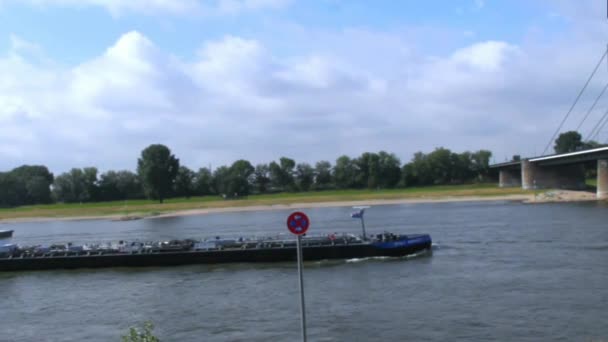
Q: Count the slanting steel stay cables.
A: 4